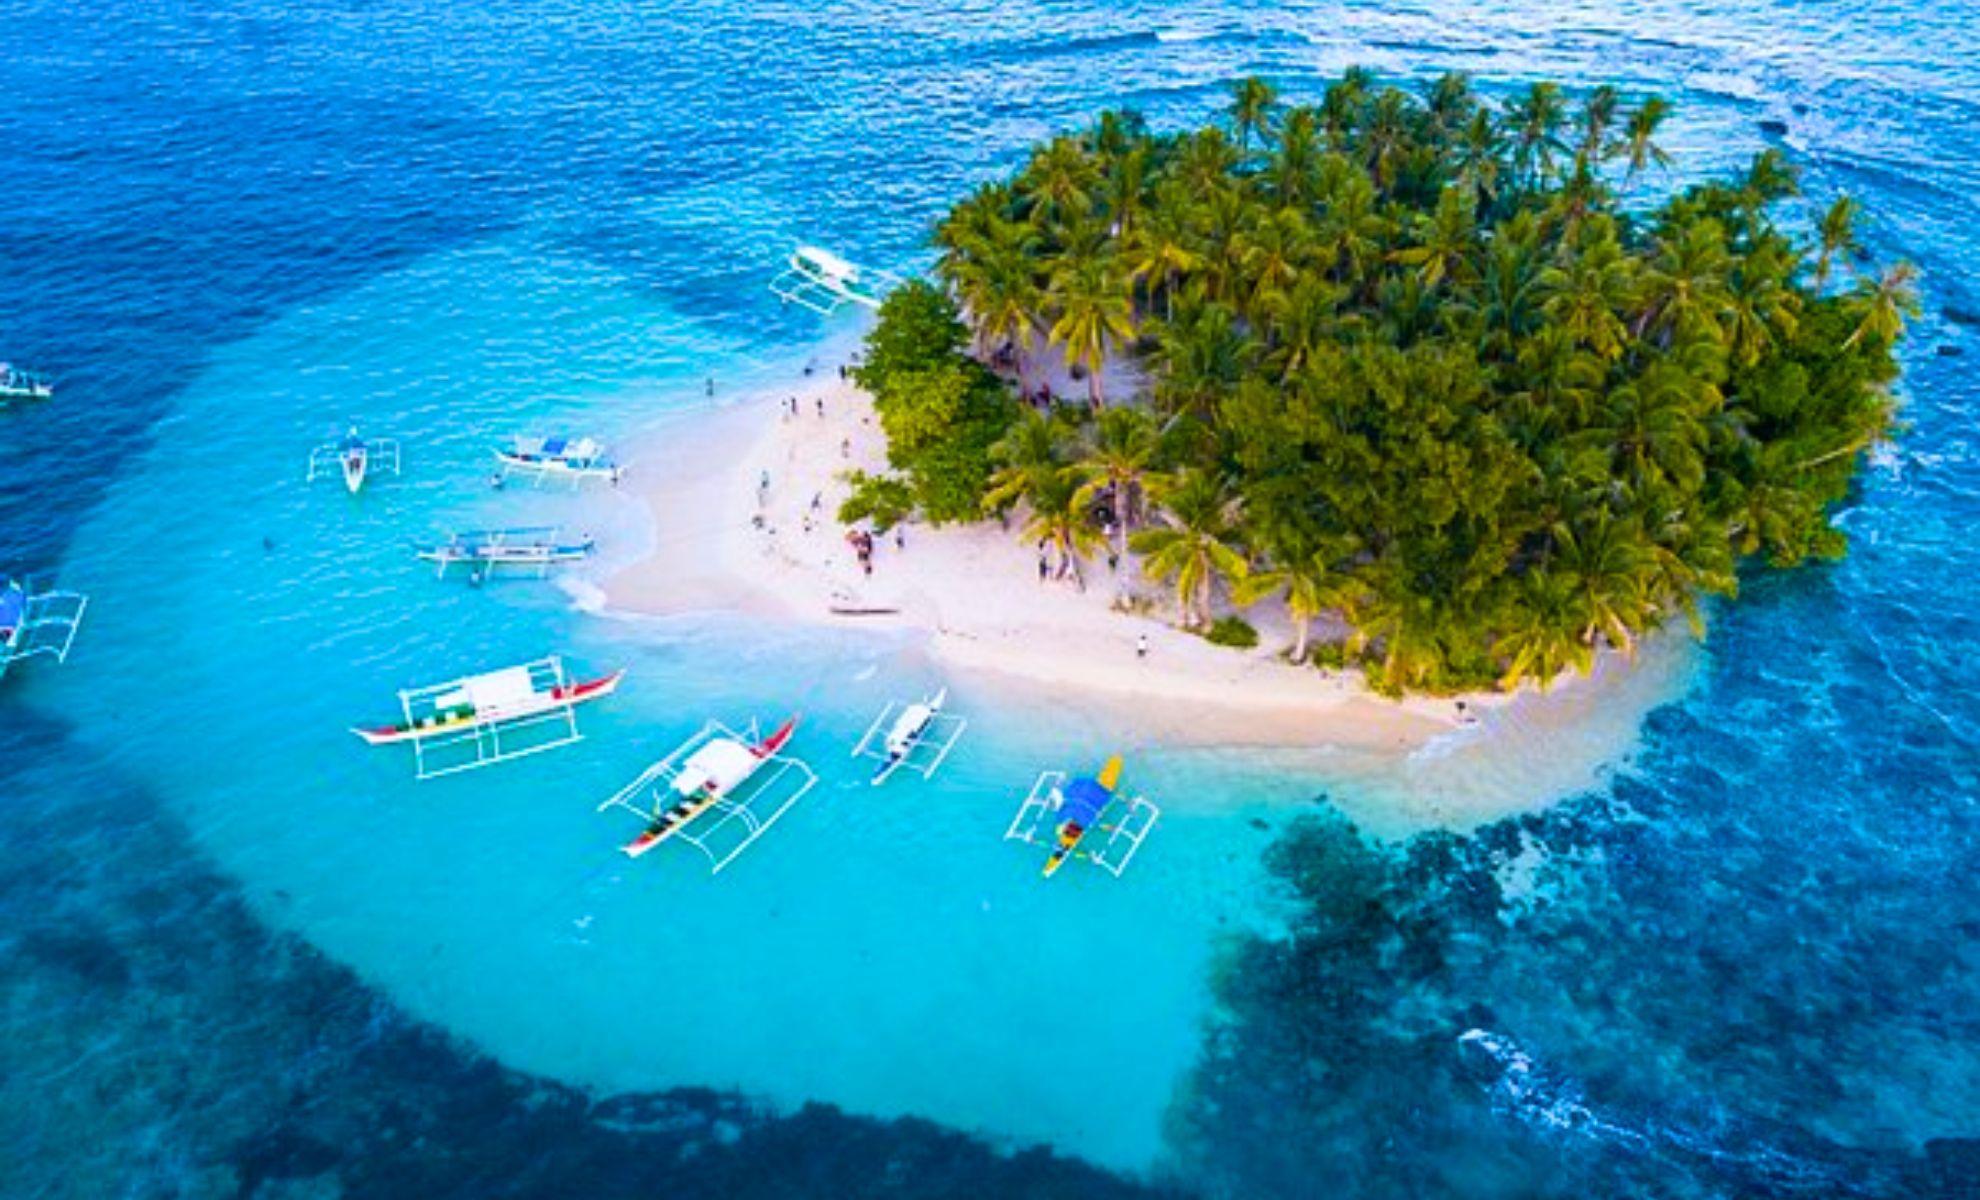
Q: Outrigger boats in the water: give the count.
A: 10